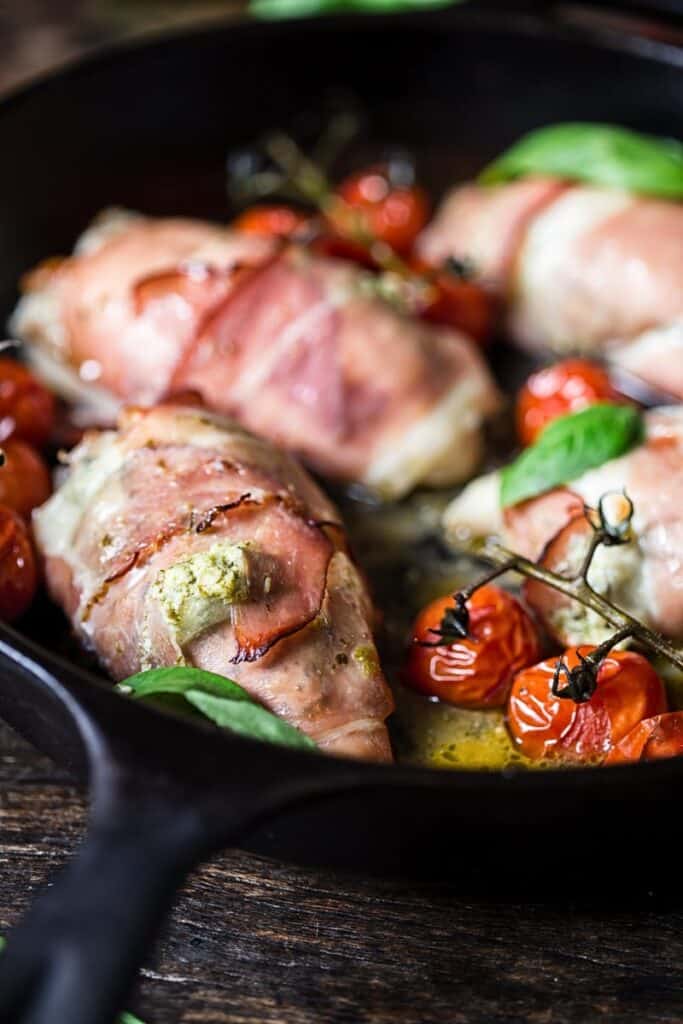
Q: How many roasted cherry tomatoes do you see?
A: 11